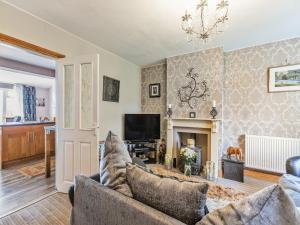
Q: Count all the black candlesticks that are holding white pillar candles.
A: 2